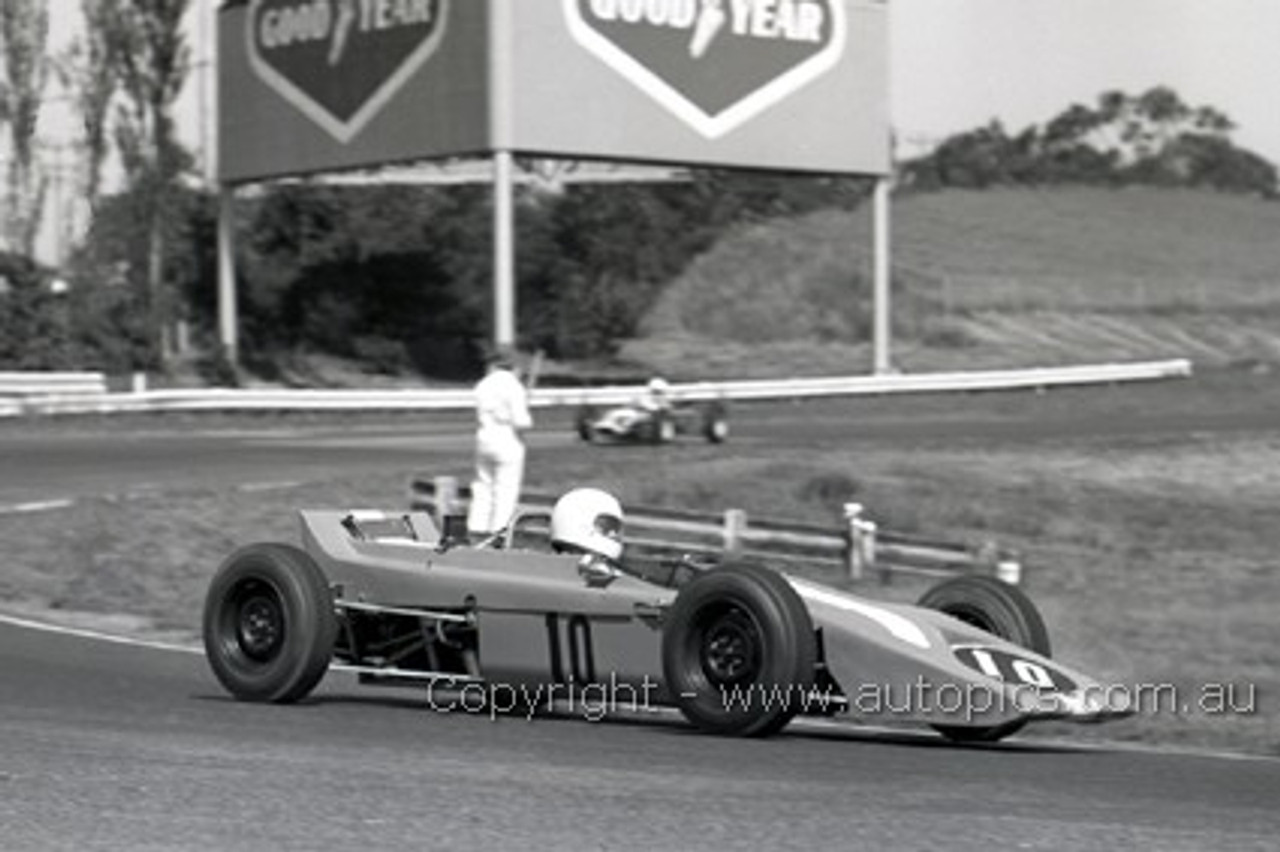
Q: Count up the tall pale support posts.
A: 3